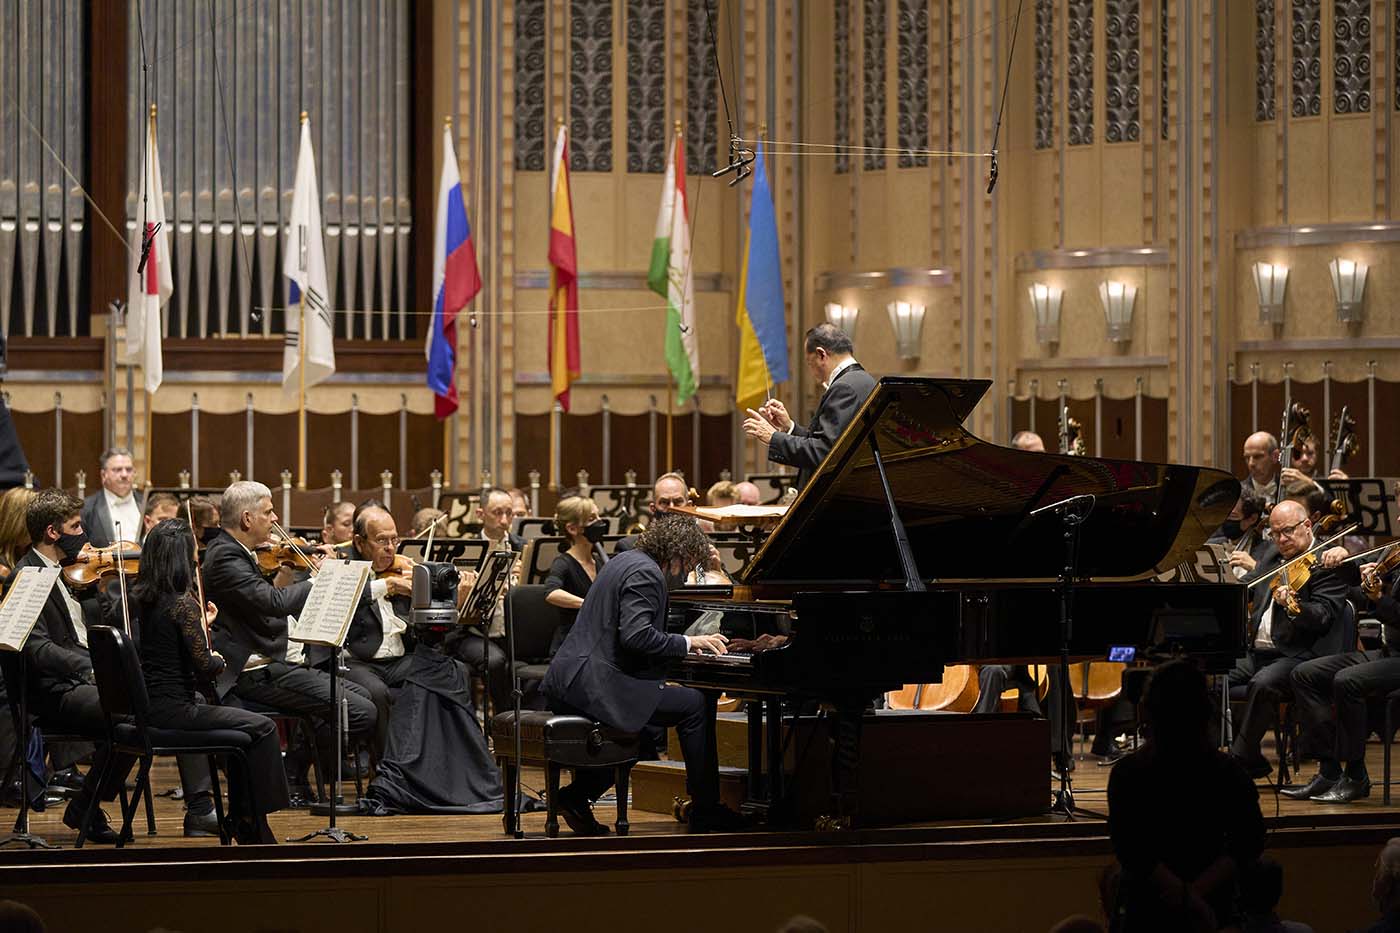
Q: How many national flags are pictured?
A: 6